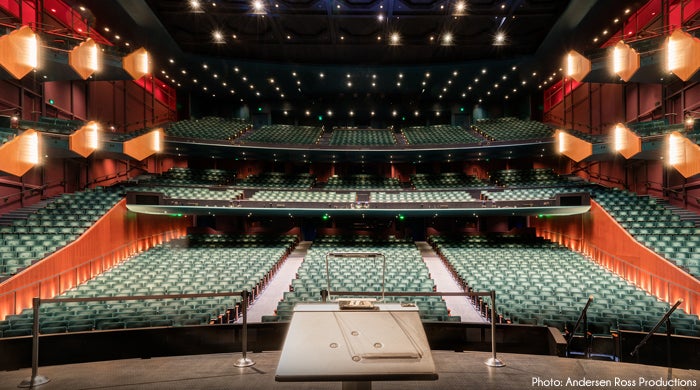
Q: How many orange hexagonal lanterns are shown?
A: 12